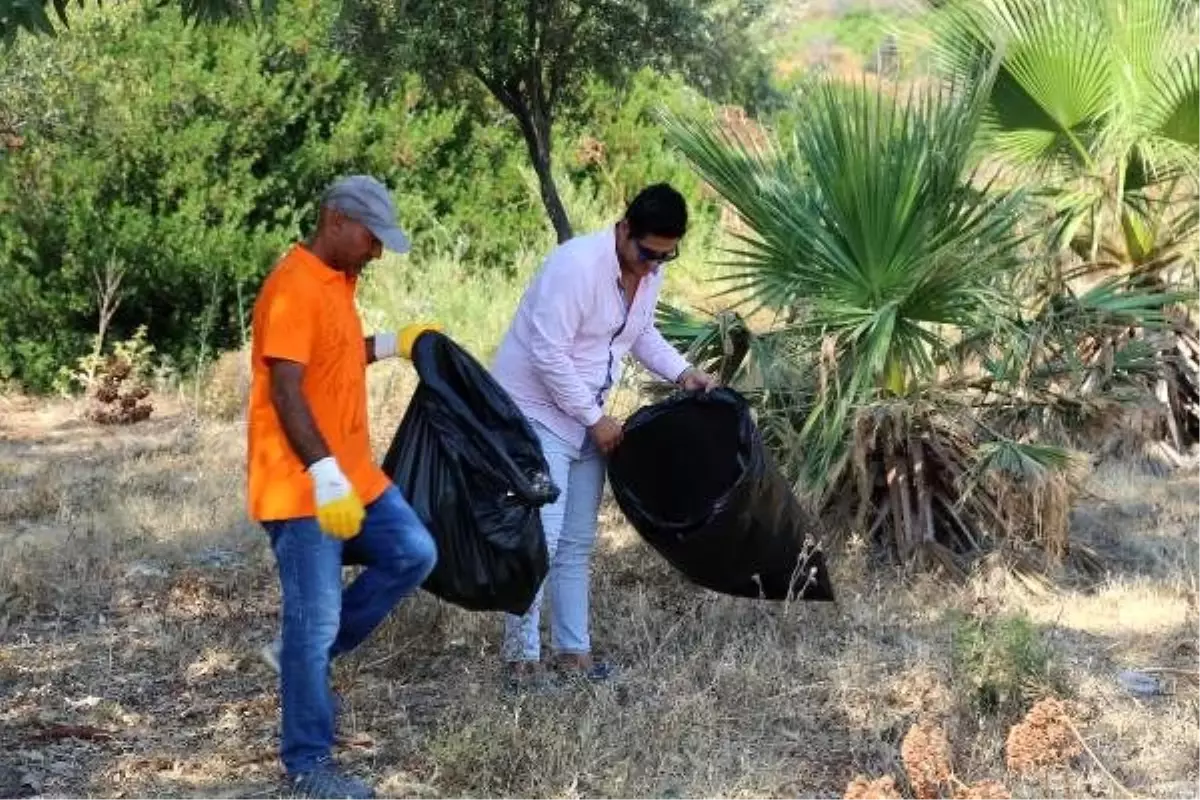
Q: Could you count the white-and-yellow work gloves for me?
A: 2